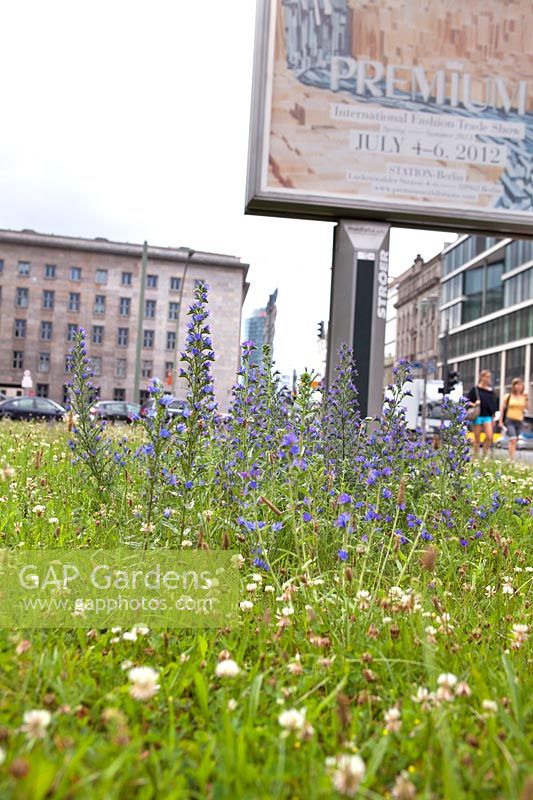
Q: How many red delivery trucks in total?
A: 0